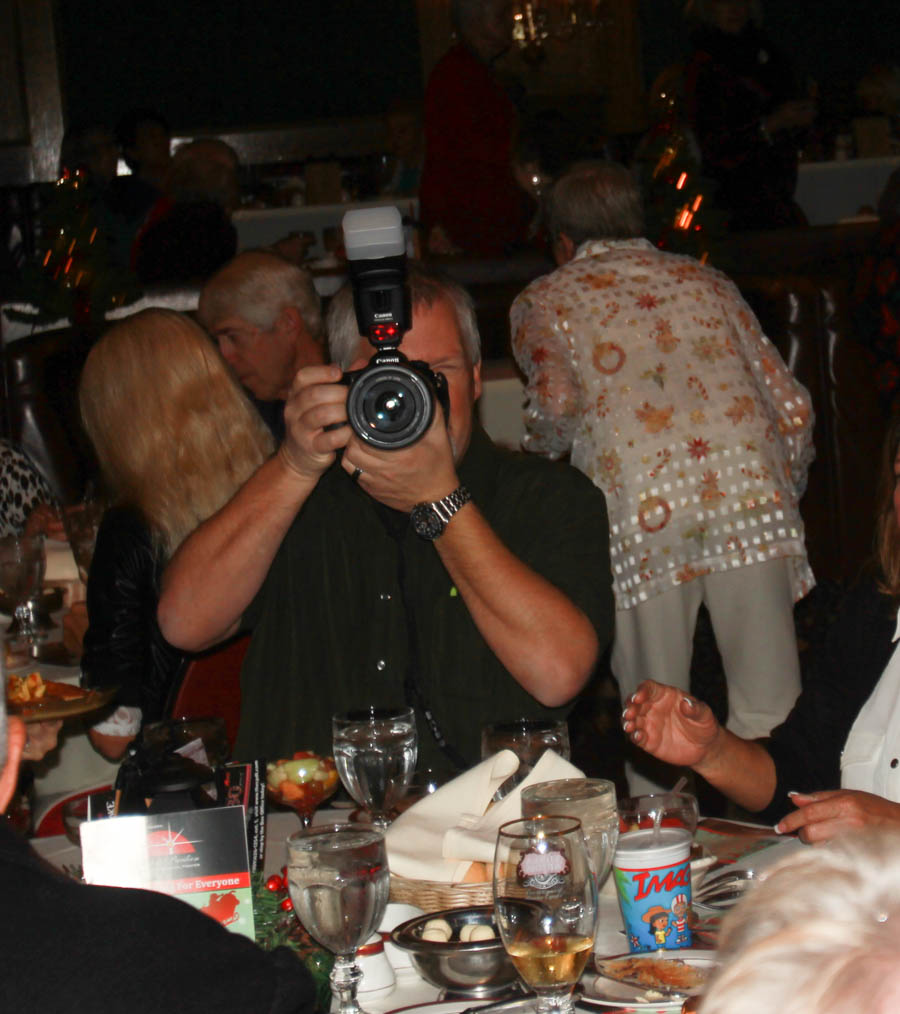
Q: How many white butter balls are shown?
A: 4